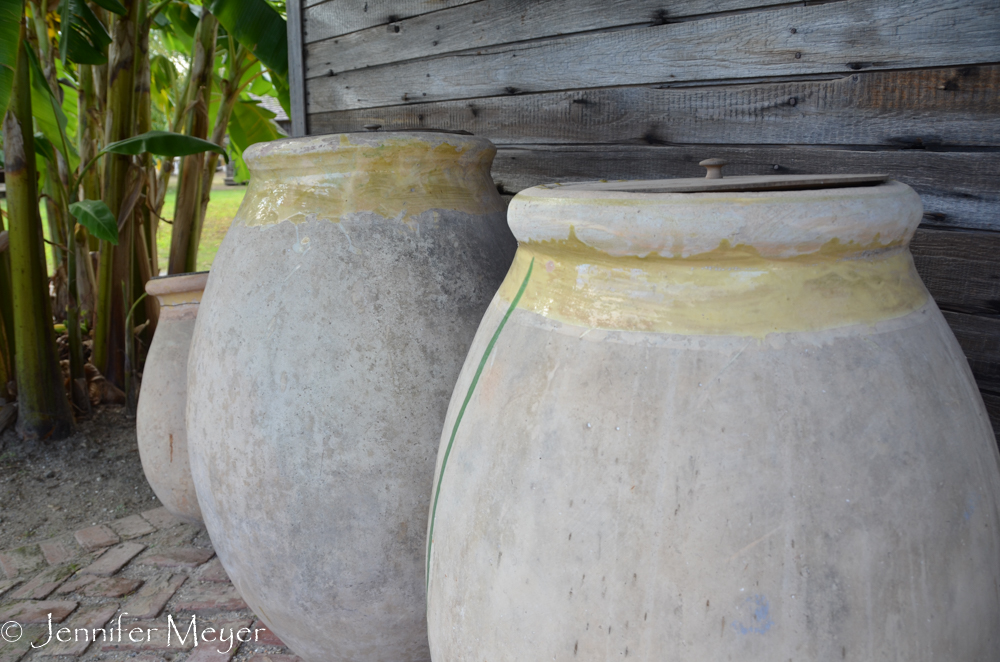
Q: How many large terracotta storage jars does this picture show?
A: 3